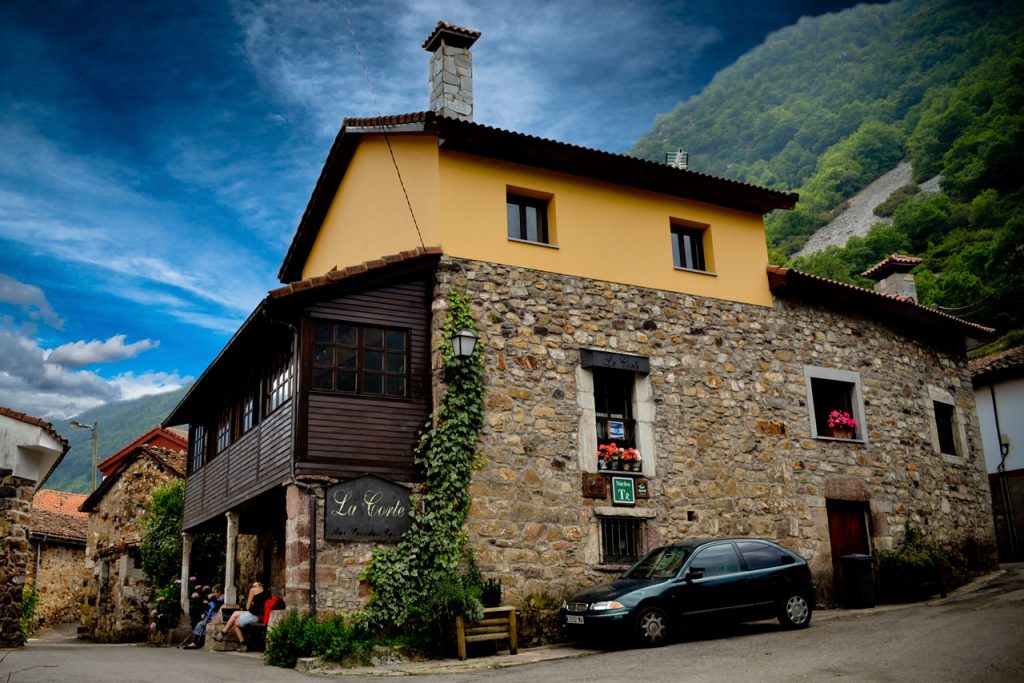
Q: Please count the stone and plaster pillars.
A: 3